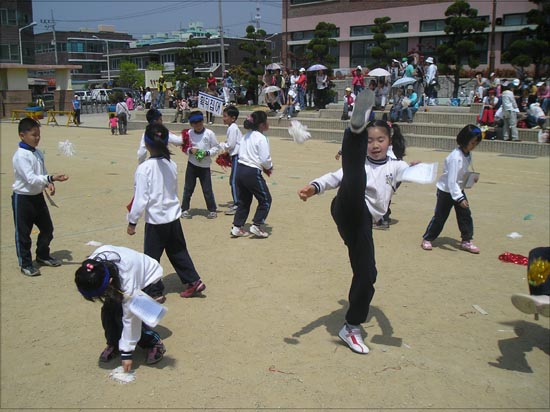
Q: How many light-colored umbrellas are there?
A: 5